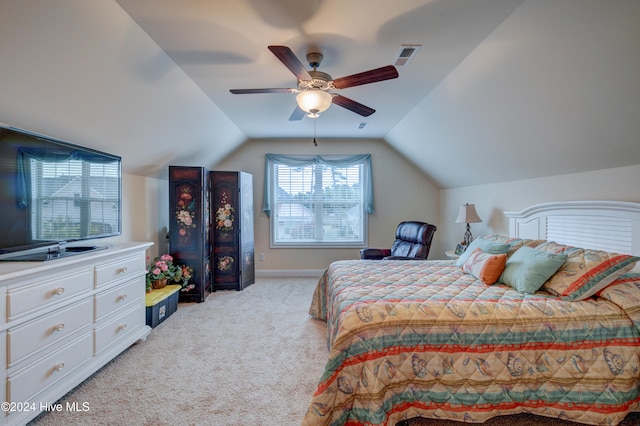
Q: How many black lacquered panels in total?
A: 4